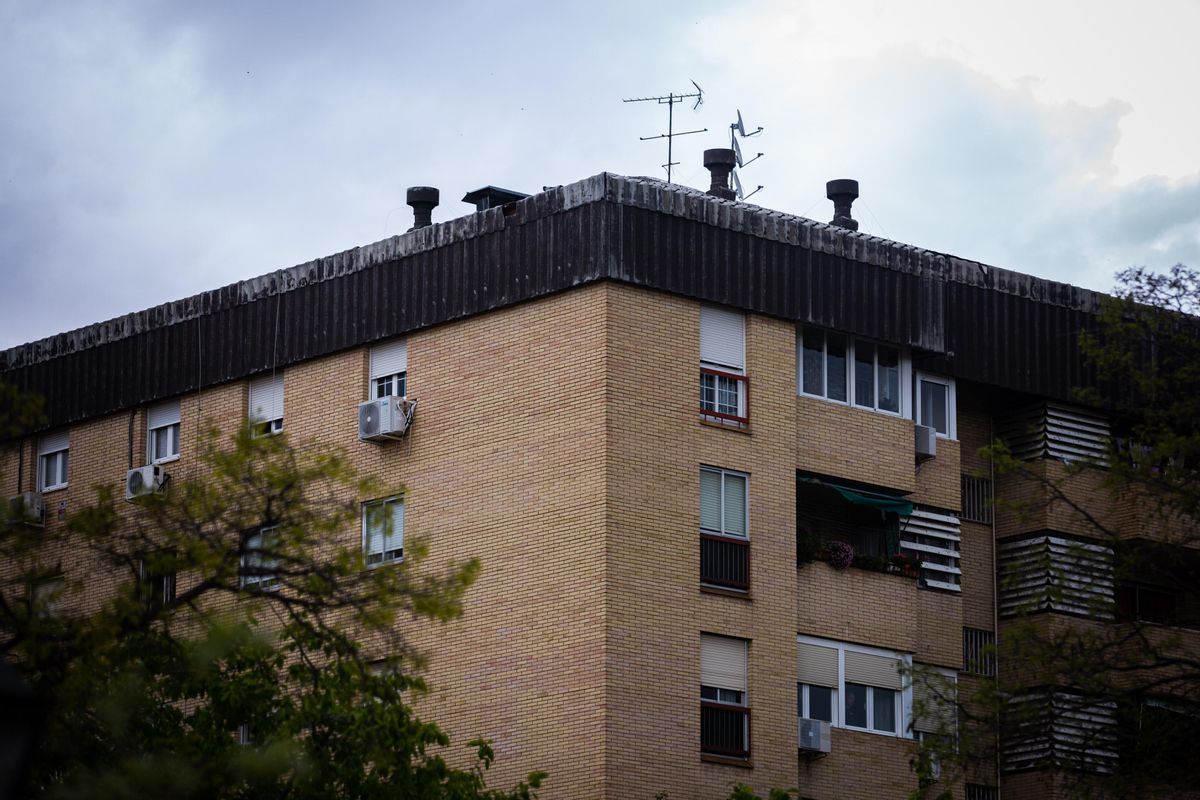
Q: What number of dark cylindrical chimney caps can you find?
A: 3